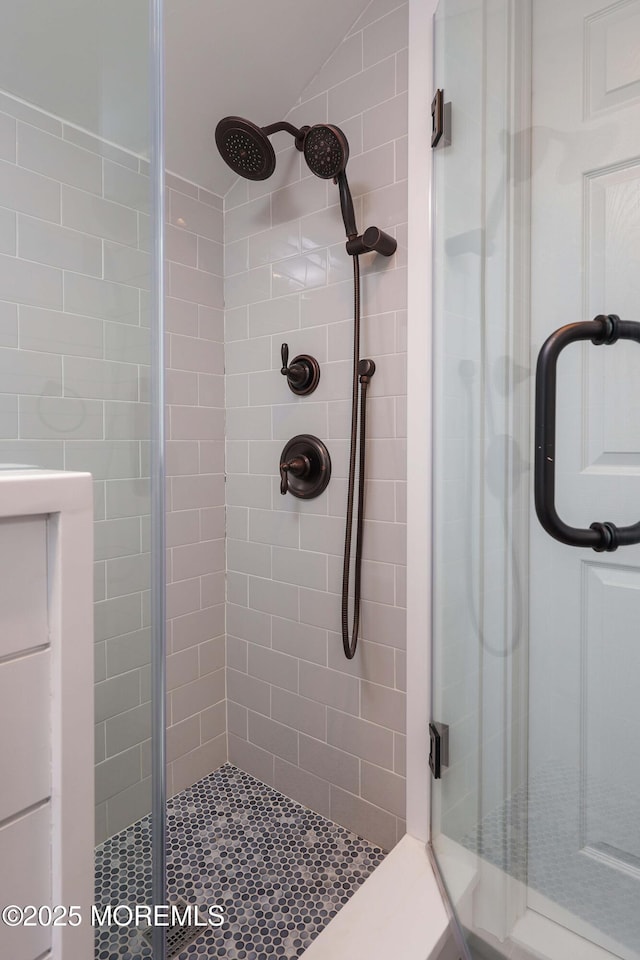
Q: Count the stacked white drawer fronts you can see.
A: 3